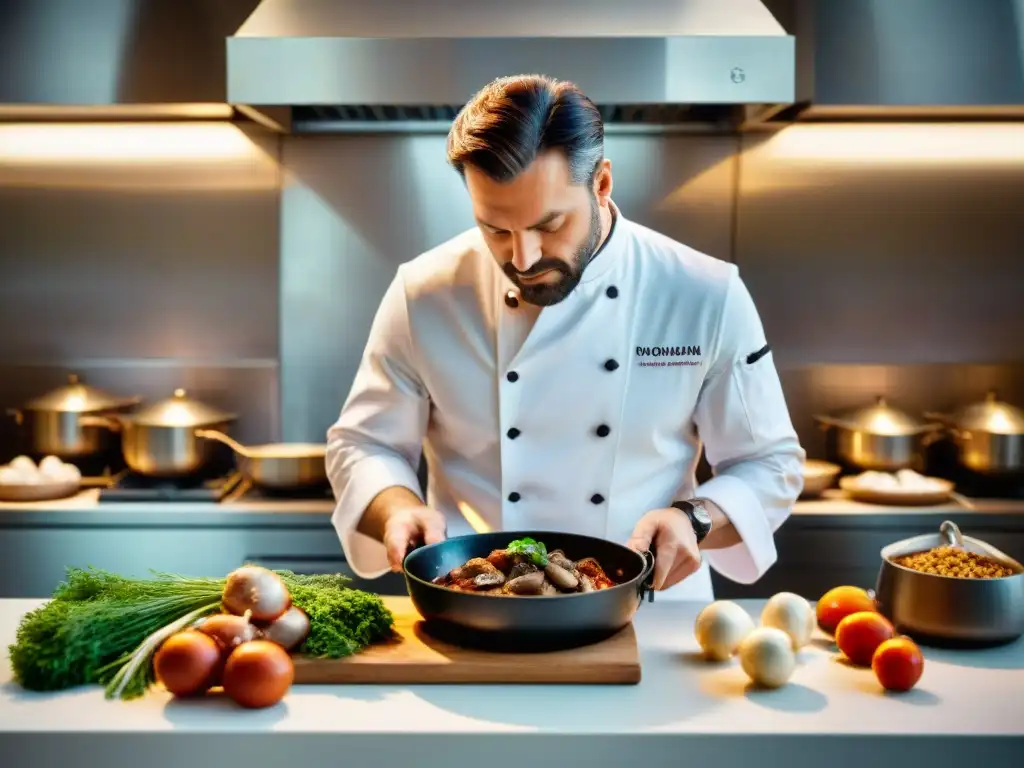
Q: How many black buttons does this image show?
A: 8